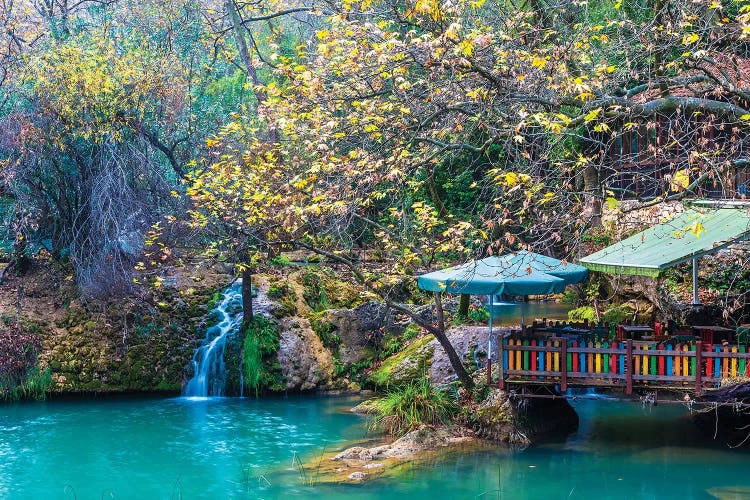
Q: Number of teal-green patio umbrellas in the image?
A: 2